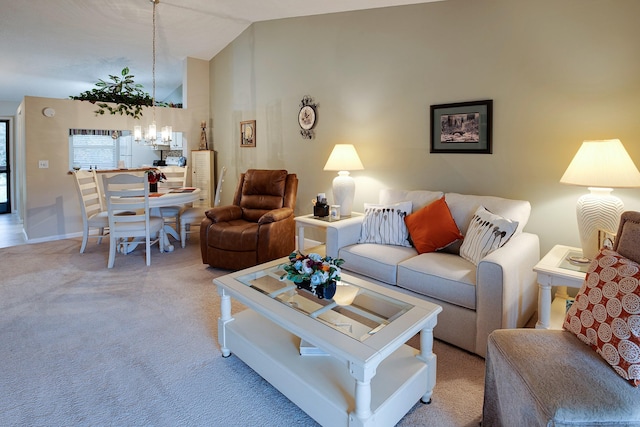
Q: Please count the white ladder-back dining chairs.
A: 4